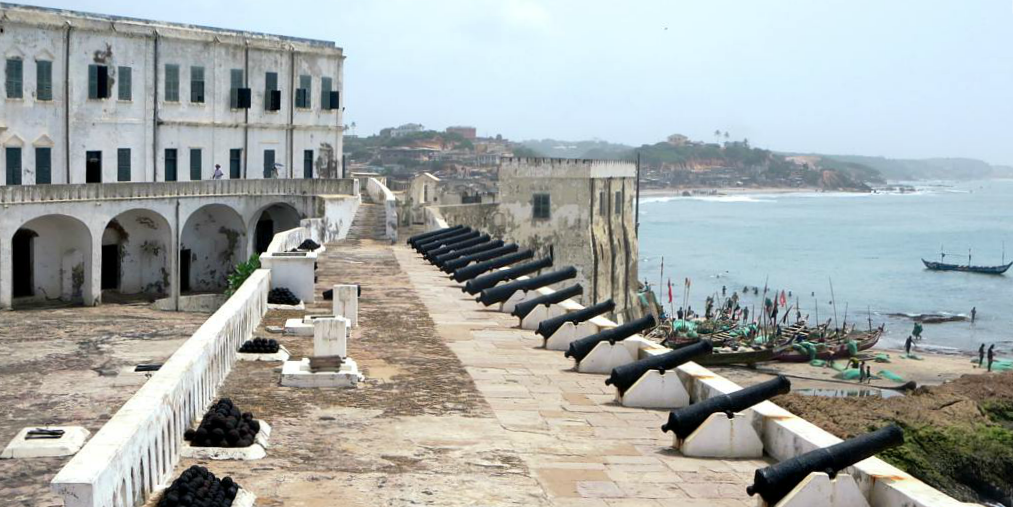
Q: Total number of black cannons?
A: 15